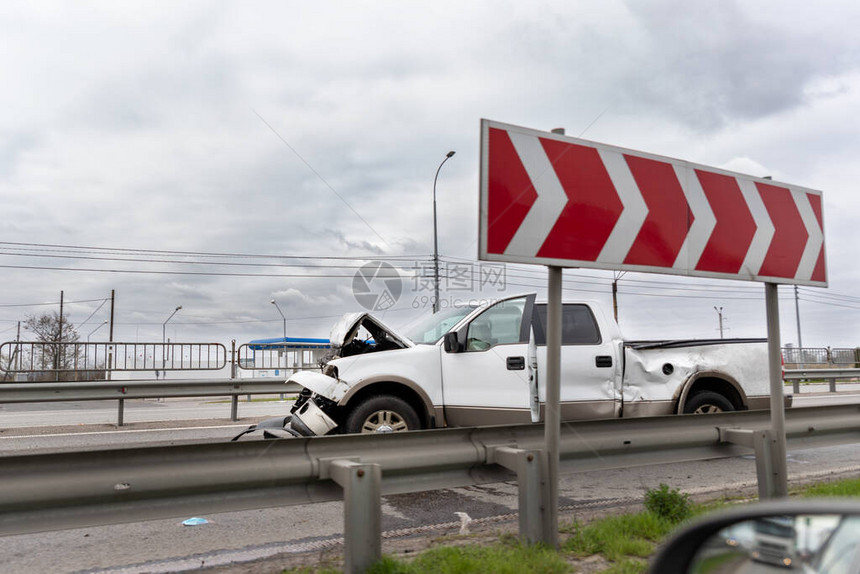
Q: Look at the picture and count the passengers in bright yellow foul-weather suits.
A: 0